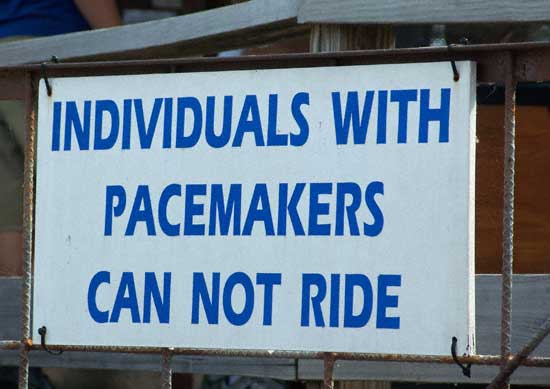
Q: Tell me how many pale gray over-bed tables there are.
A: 0